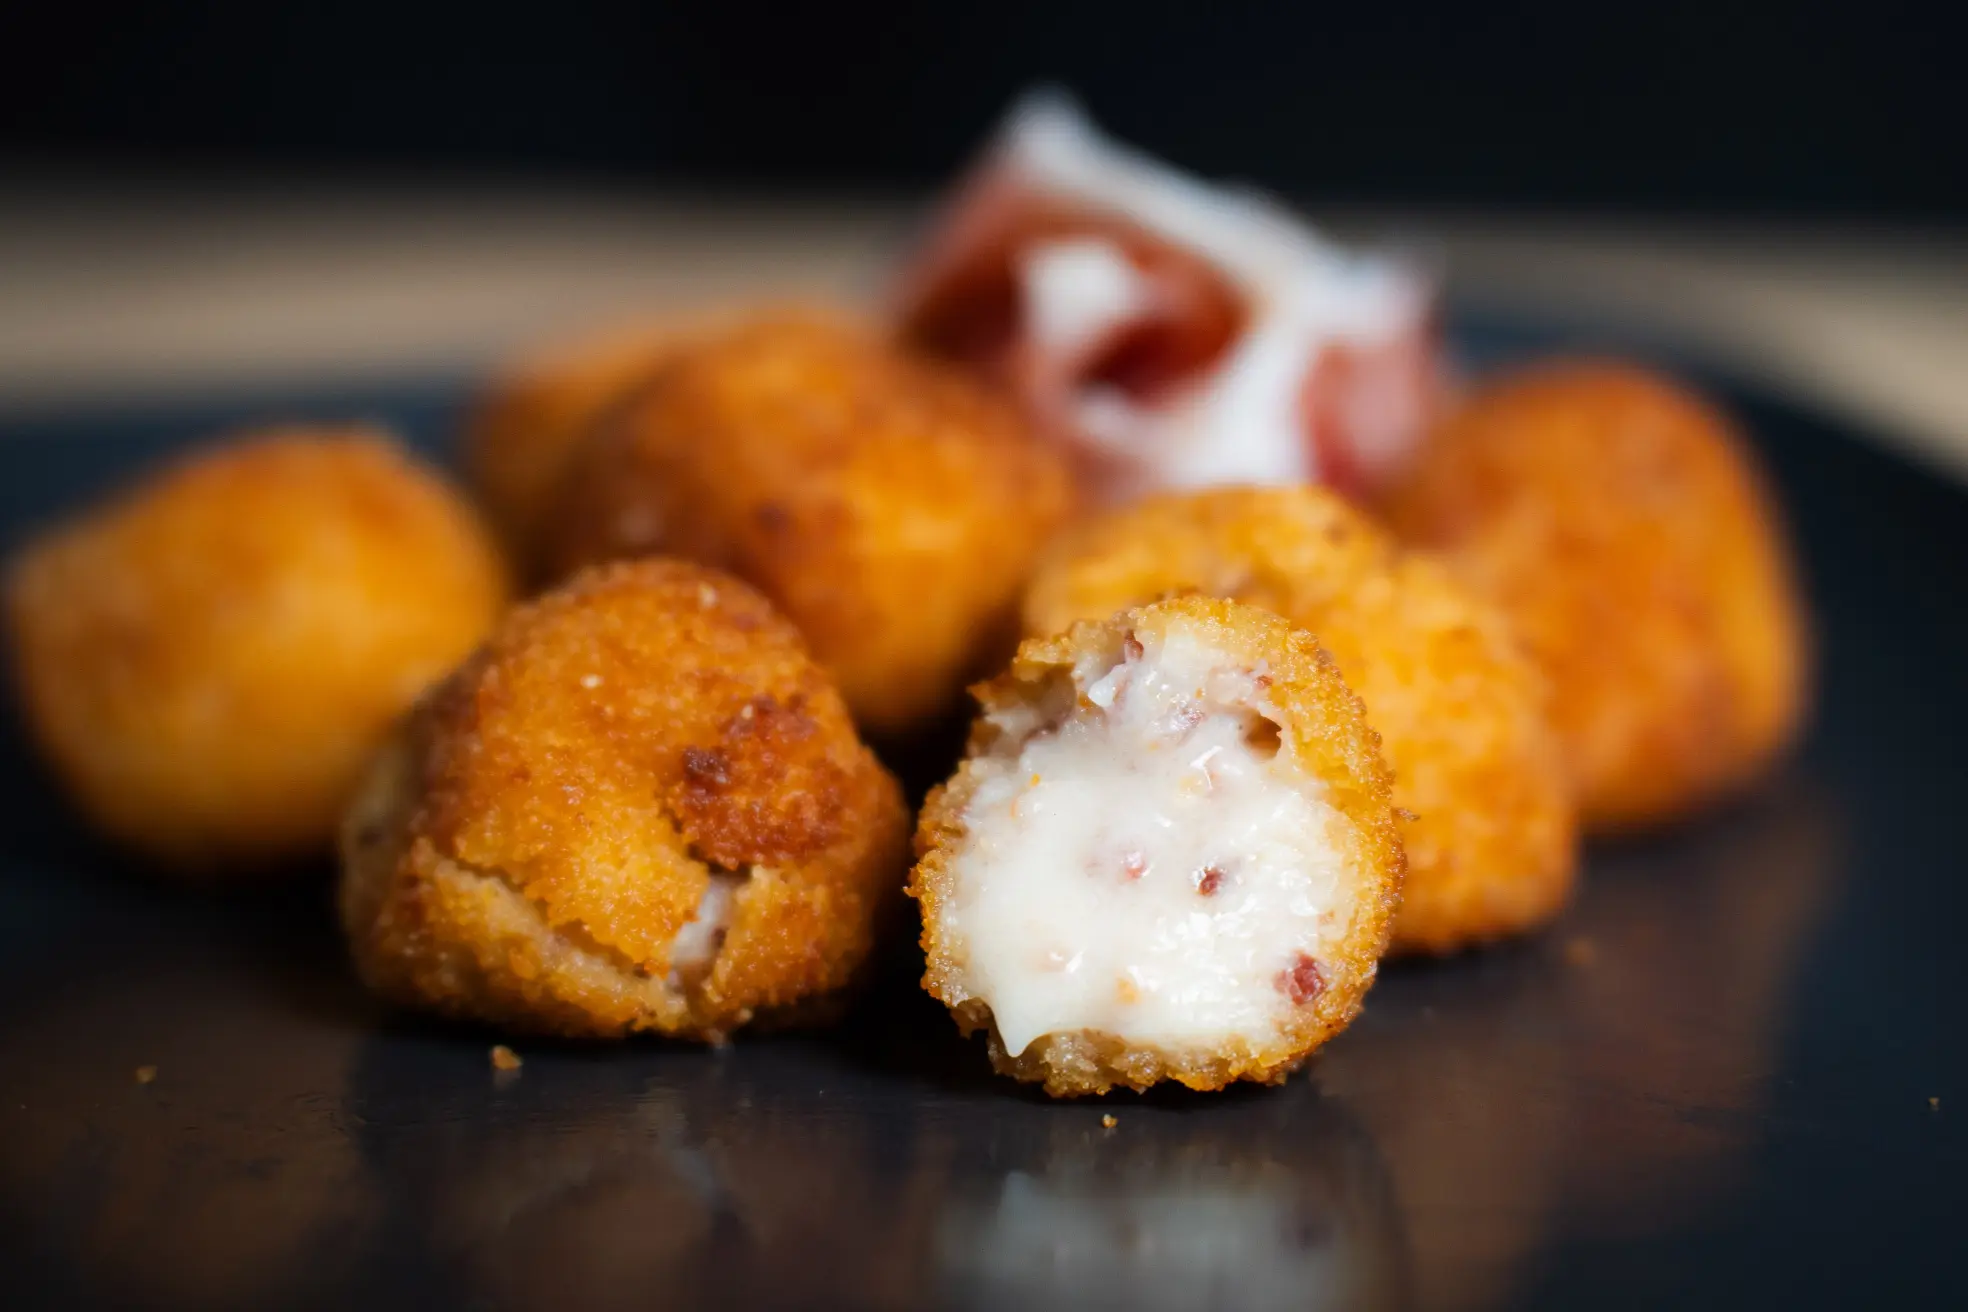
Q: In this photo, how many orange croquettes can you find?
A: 7